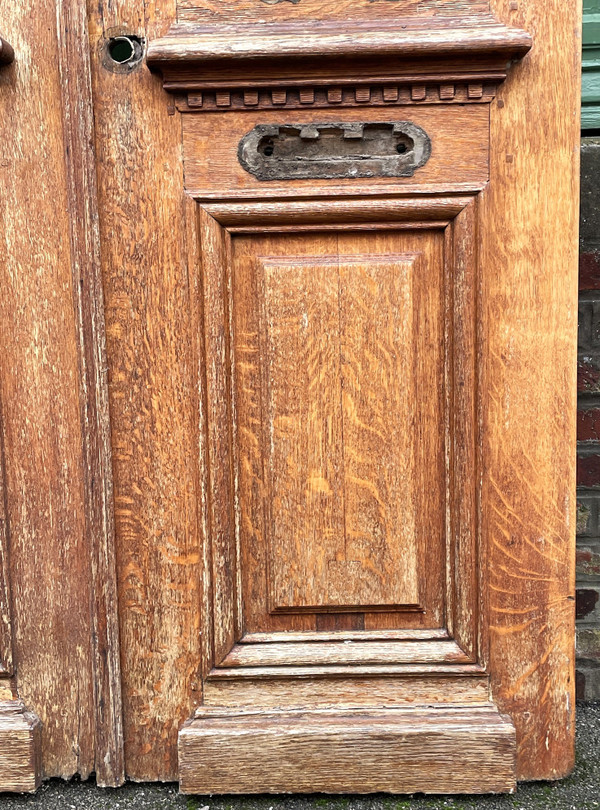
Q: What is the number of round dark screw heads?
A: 2